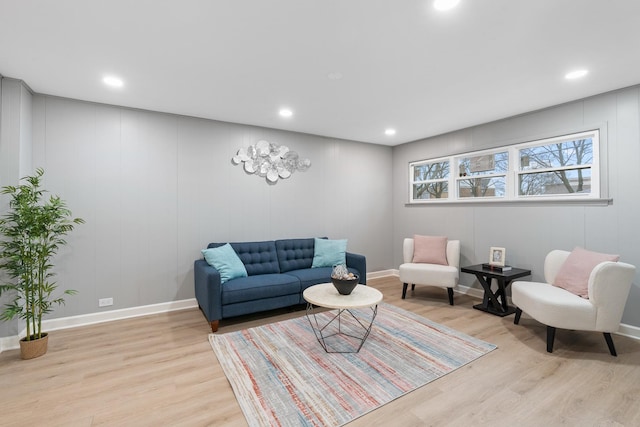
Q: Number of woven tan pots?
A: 1